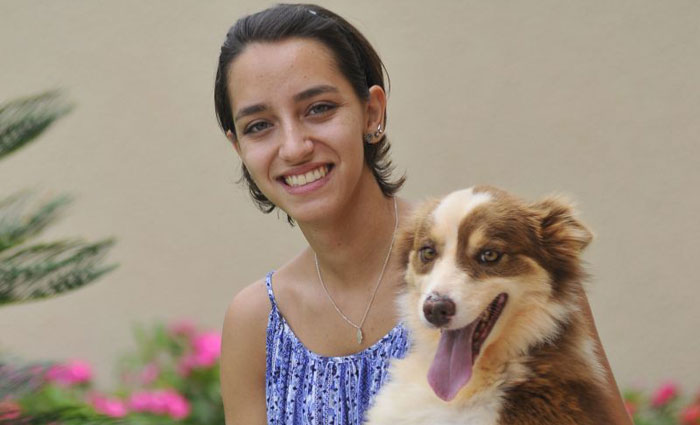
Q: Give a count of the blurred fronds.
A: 3